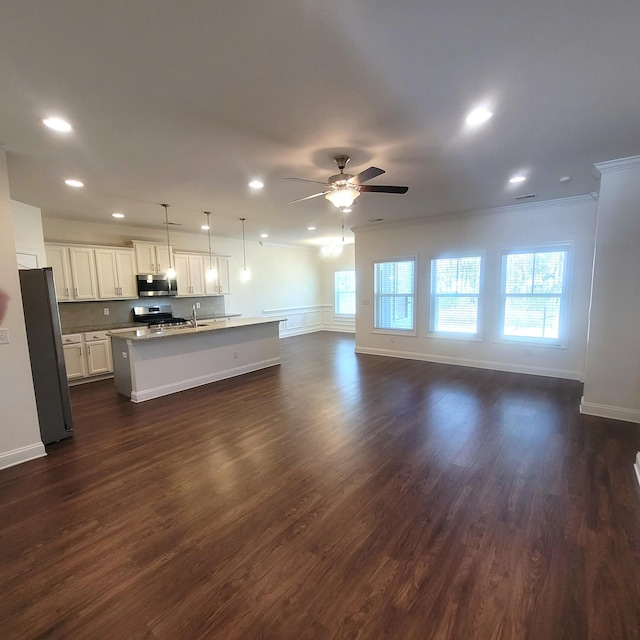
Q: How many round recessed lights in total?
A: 10